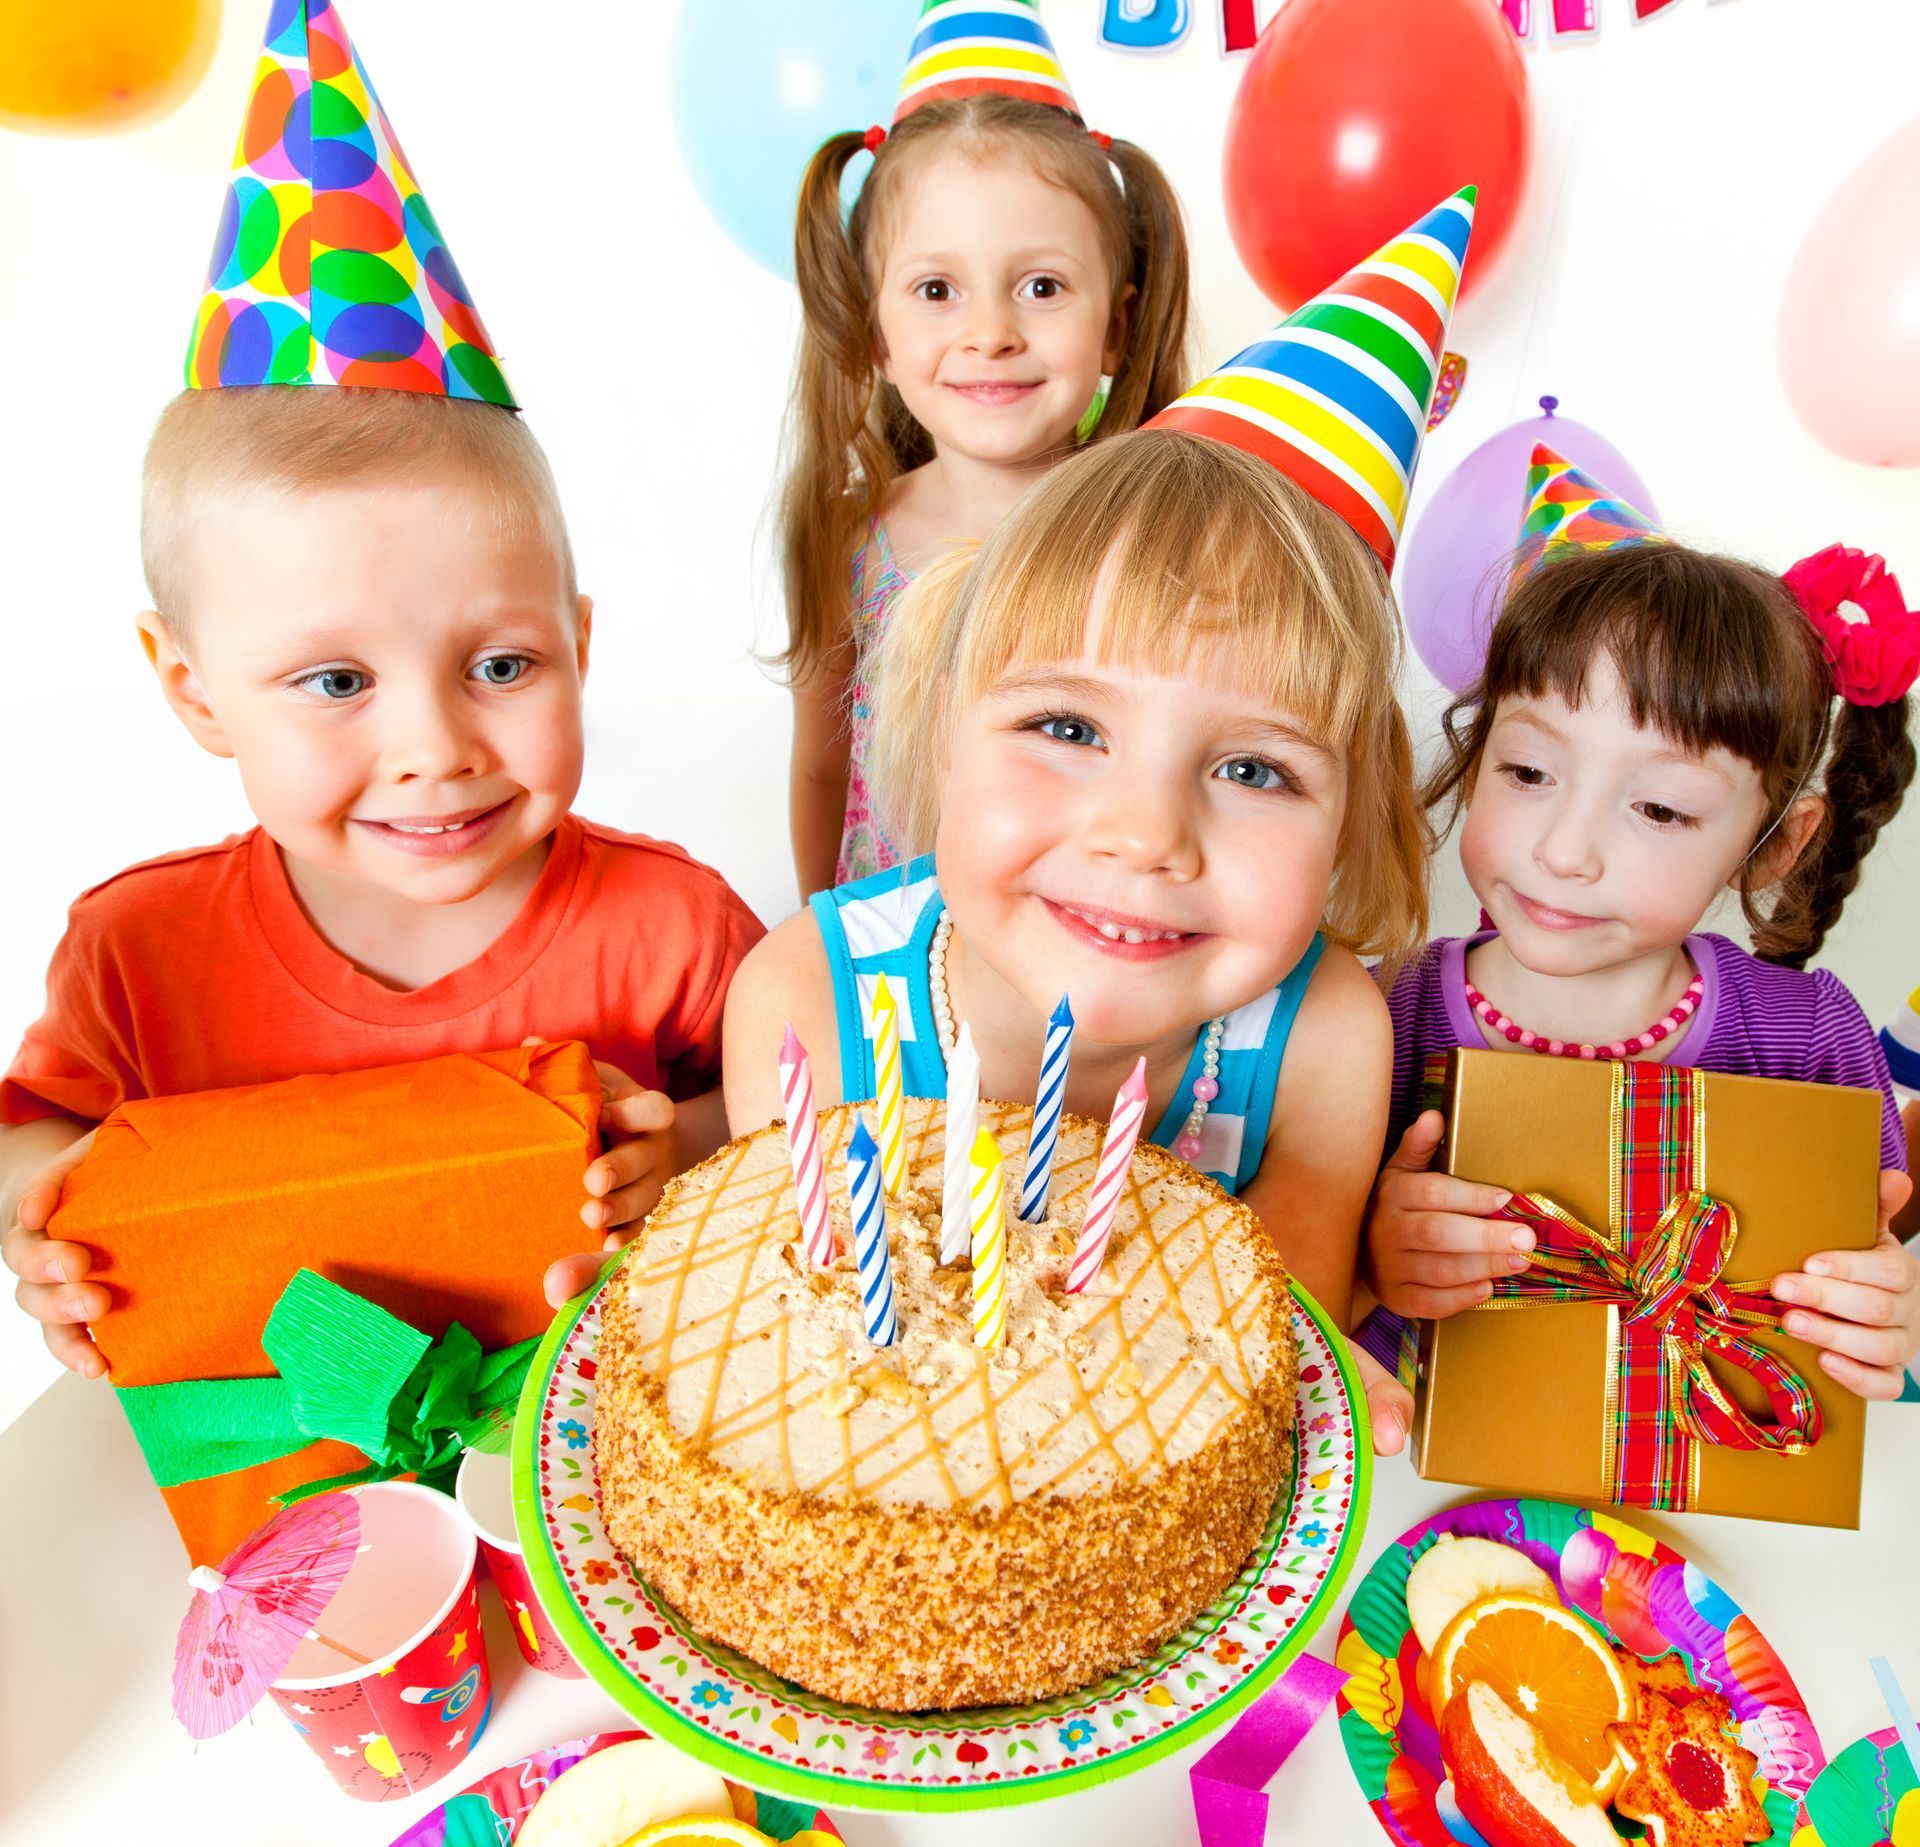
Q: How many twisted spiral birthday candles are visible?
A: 7